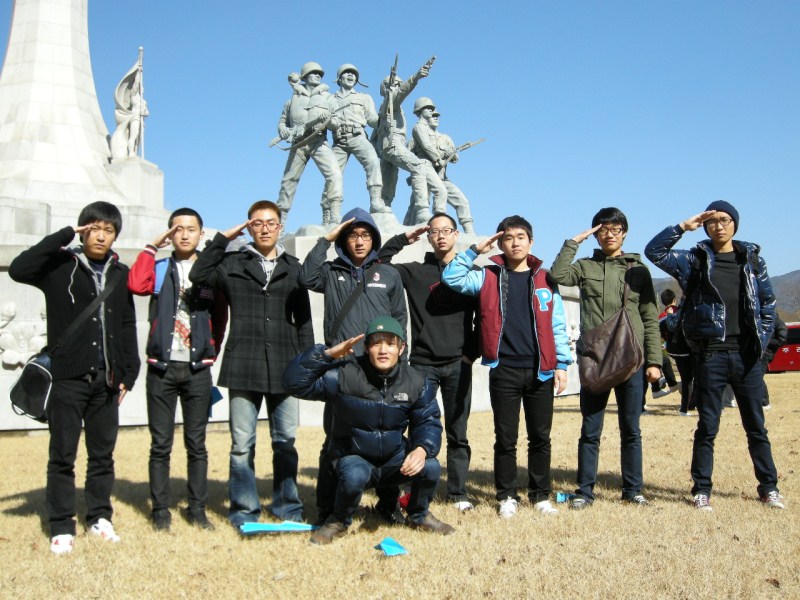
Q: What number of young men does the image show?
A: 9